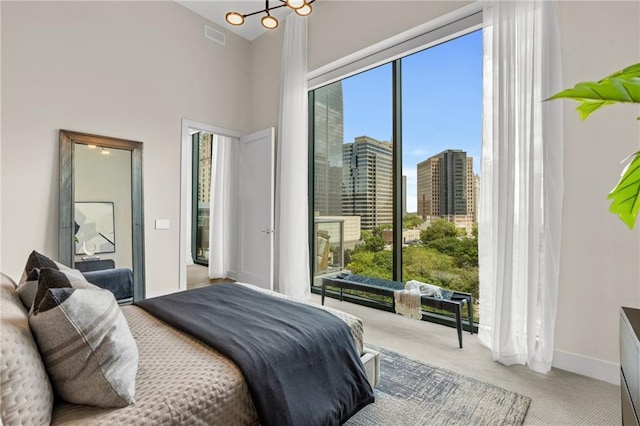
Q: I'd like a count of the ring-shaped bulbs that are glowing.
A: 4